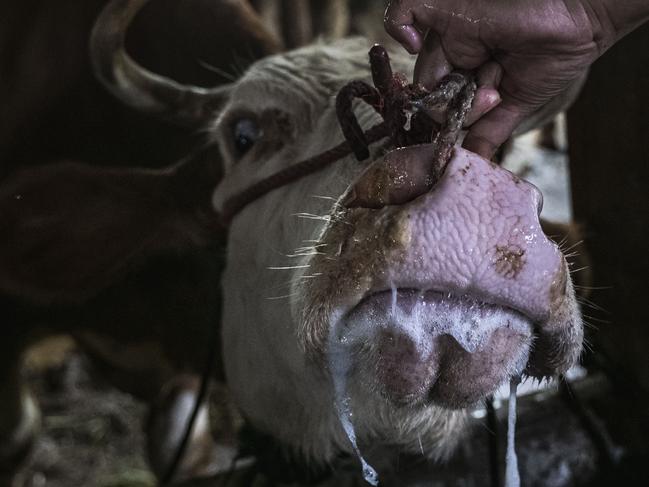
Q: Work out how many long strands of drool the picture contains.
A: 2